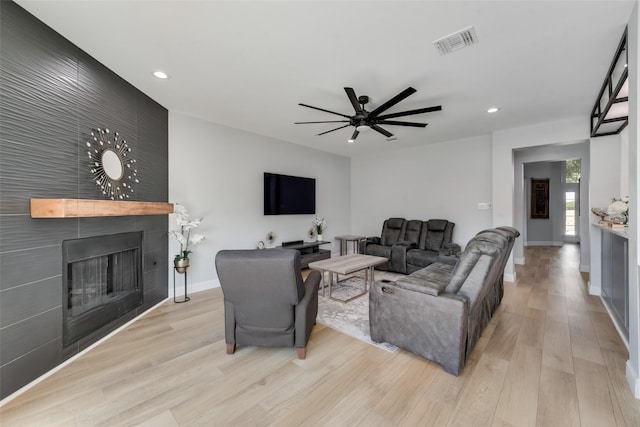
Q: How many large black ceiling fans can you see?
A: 1